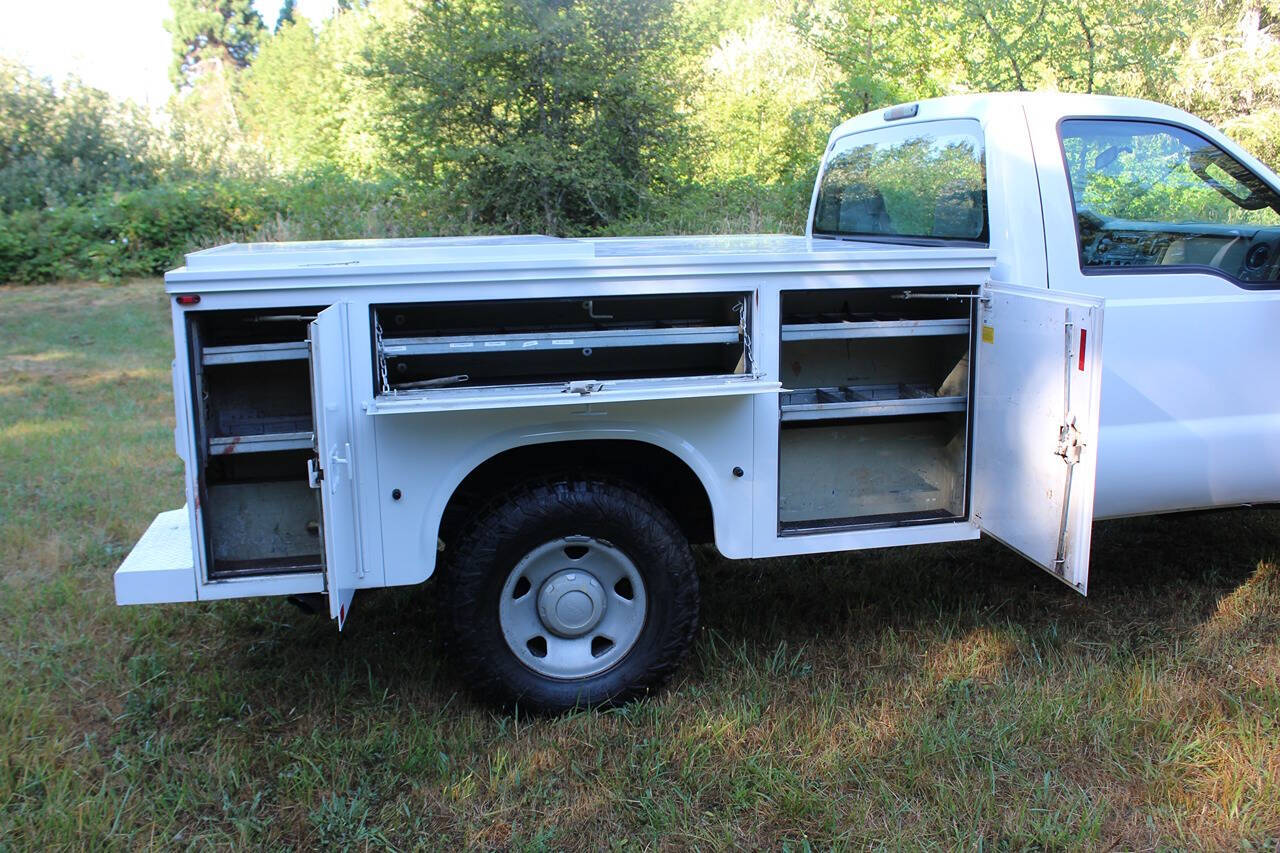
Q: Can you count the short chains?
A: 2